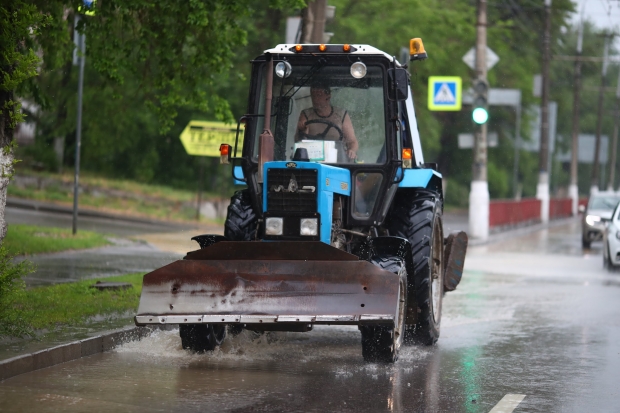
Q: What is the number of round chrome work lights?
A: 2